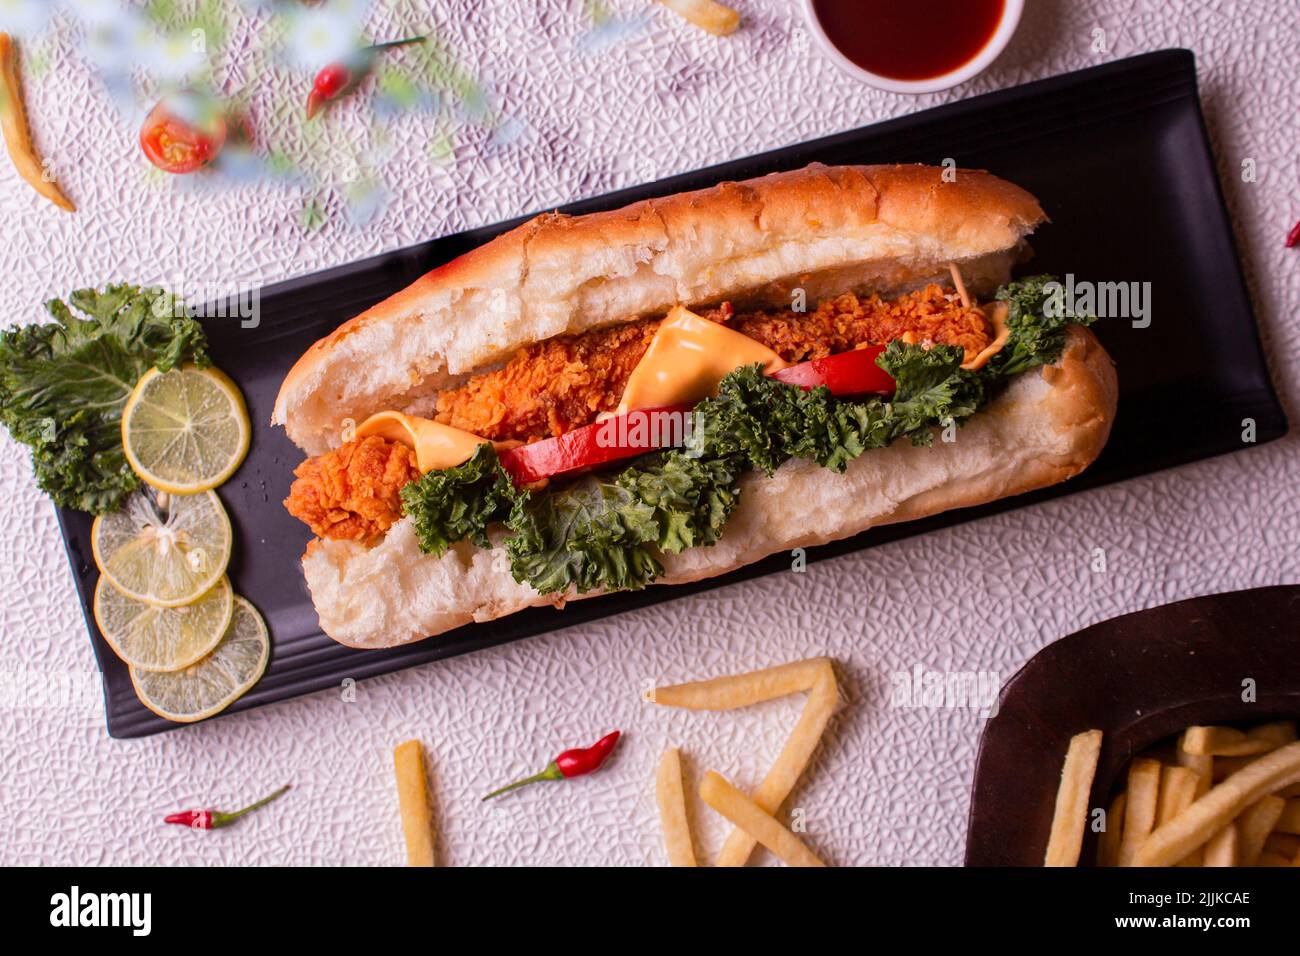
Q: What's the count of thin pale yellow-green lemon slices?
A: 4